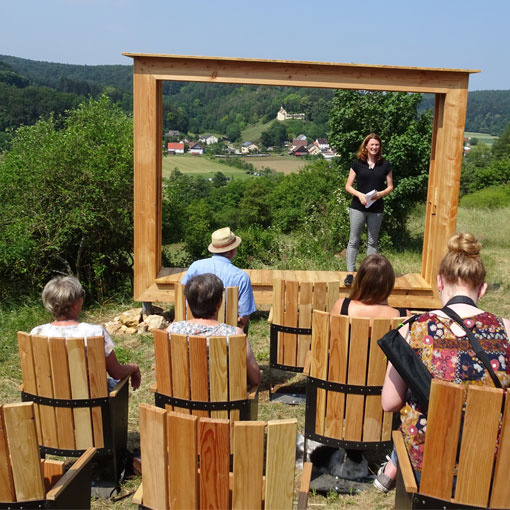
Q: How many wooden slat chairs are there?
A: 8